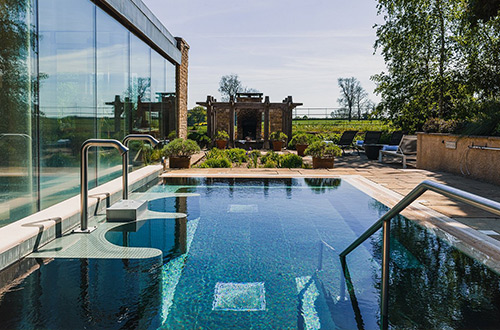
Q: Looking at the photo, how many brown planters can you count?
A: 5